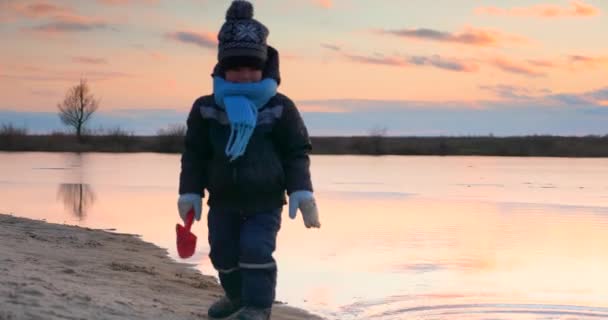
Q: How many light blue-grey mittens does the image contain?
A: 2